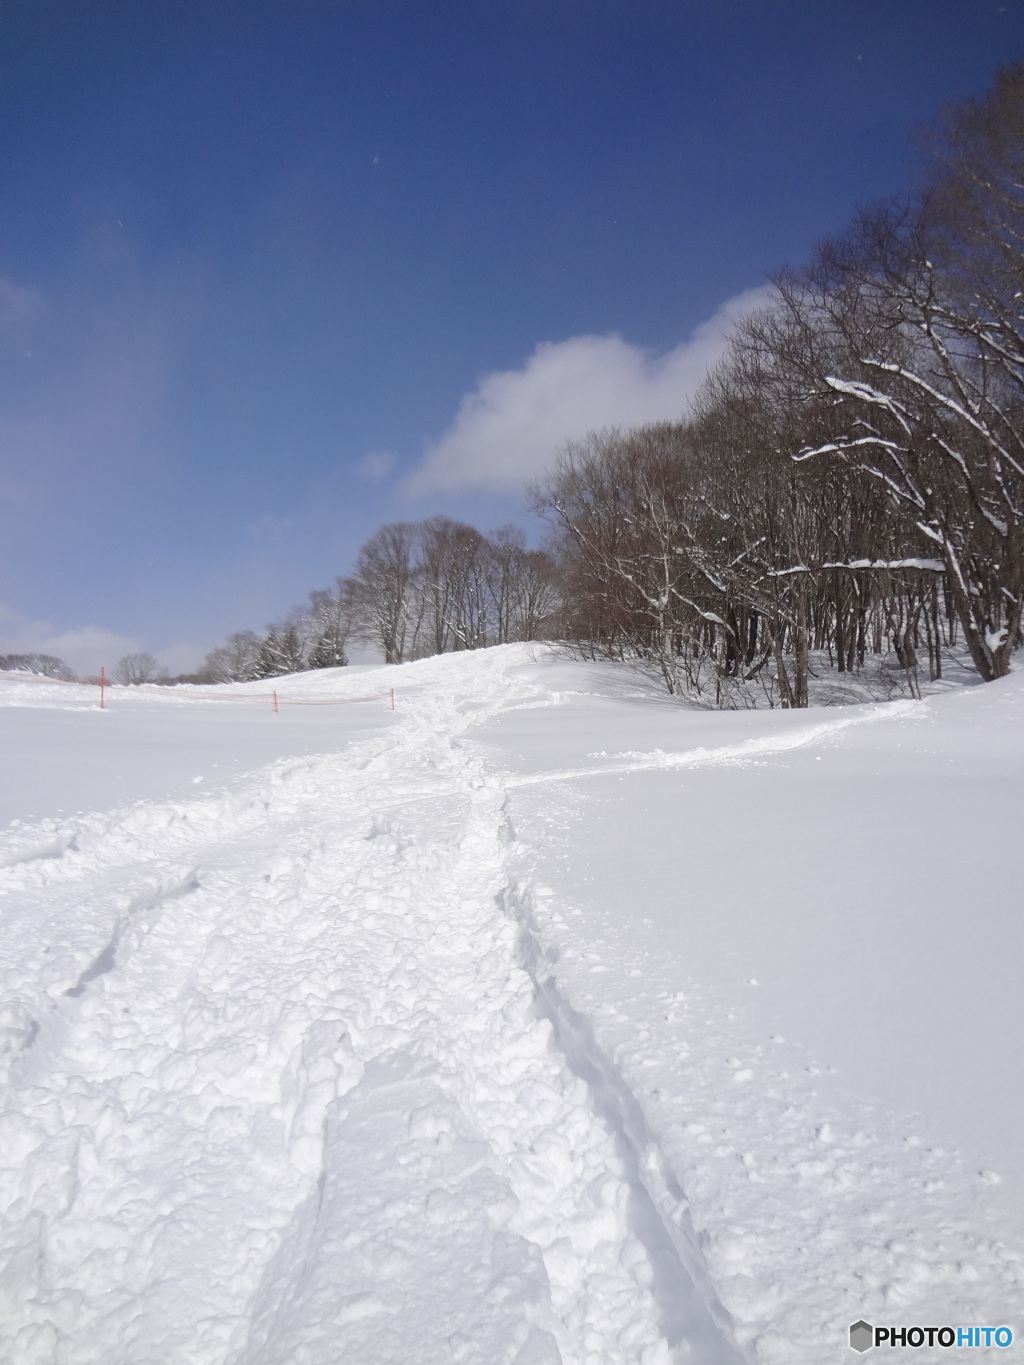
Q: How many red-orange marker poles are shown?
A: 3